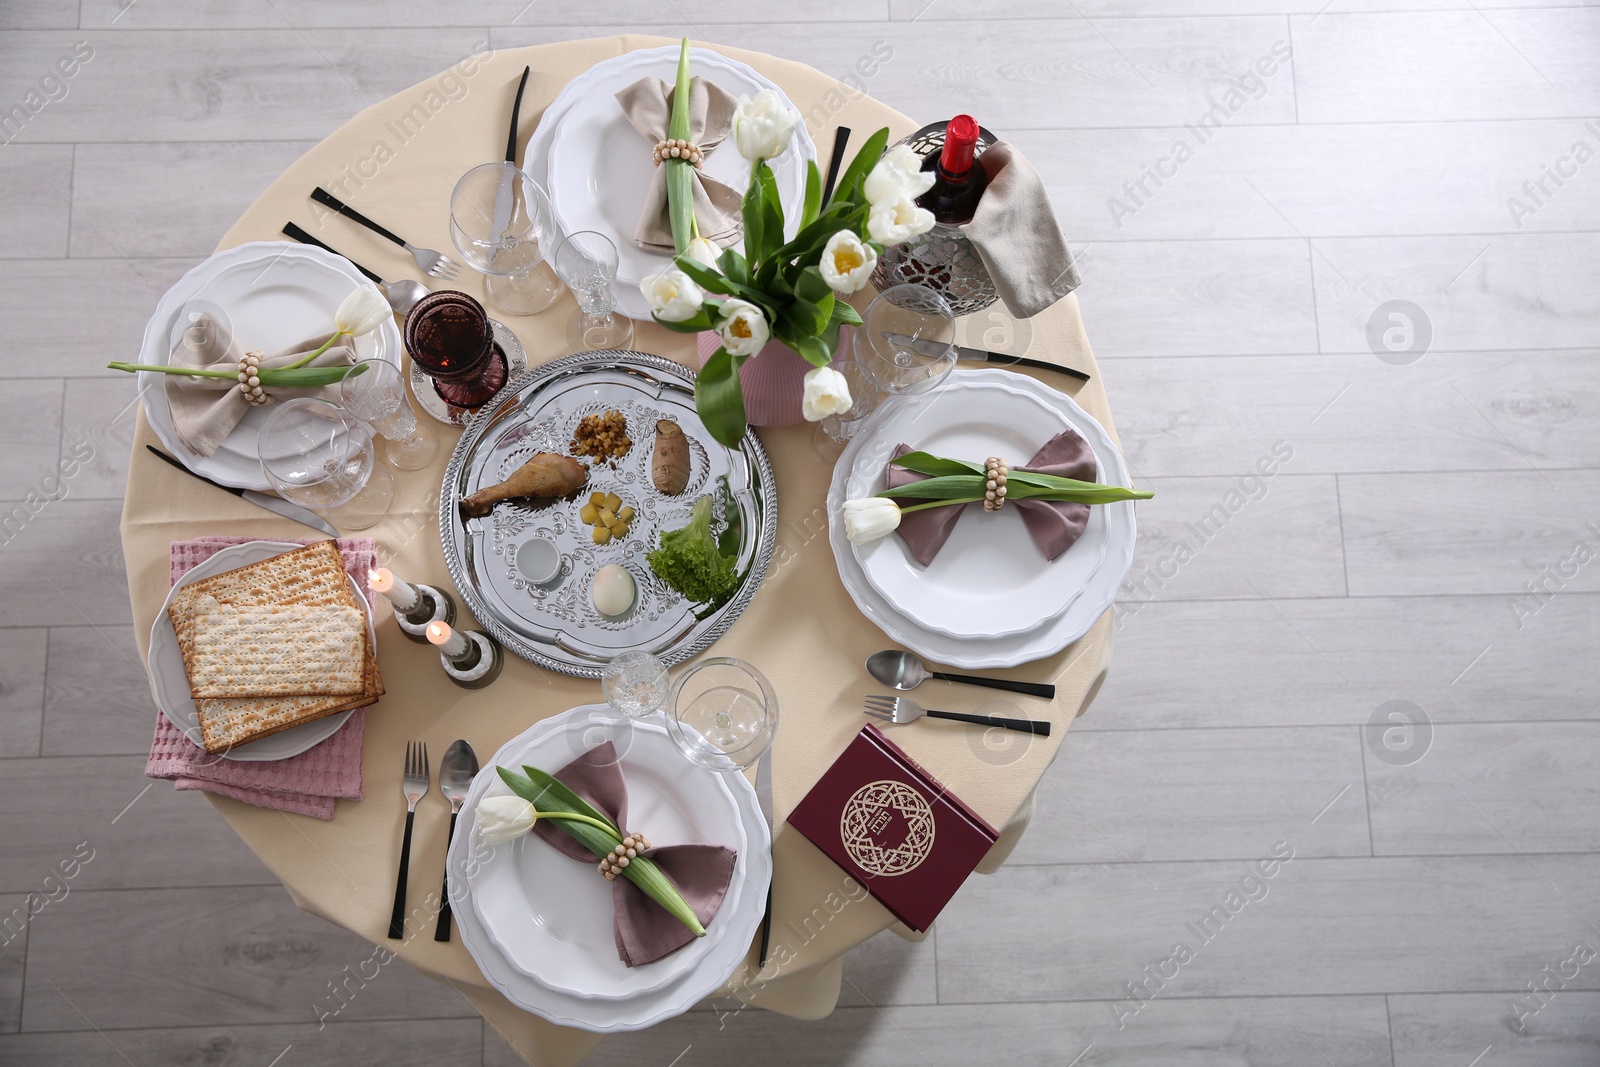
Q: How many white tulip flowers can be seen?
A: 11